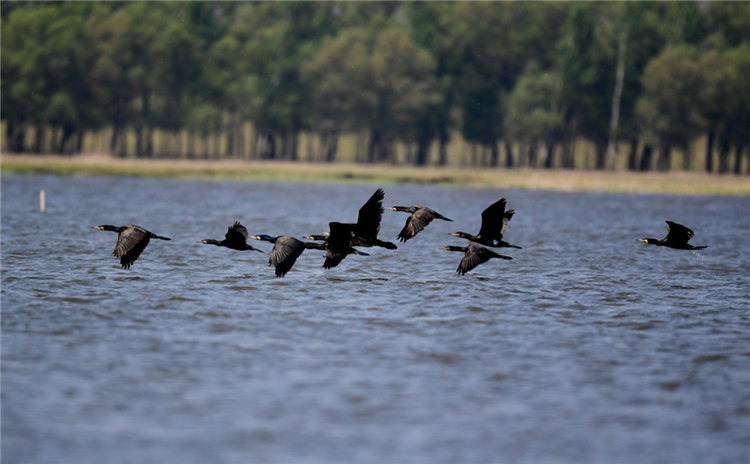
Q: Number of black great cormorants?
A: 9